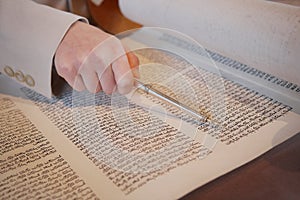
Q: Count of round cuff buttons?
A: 3